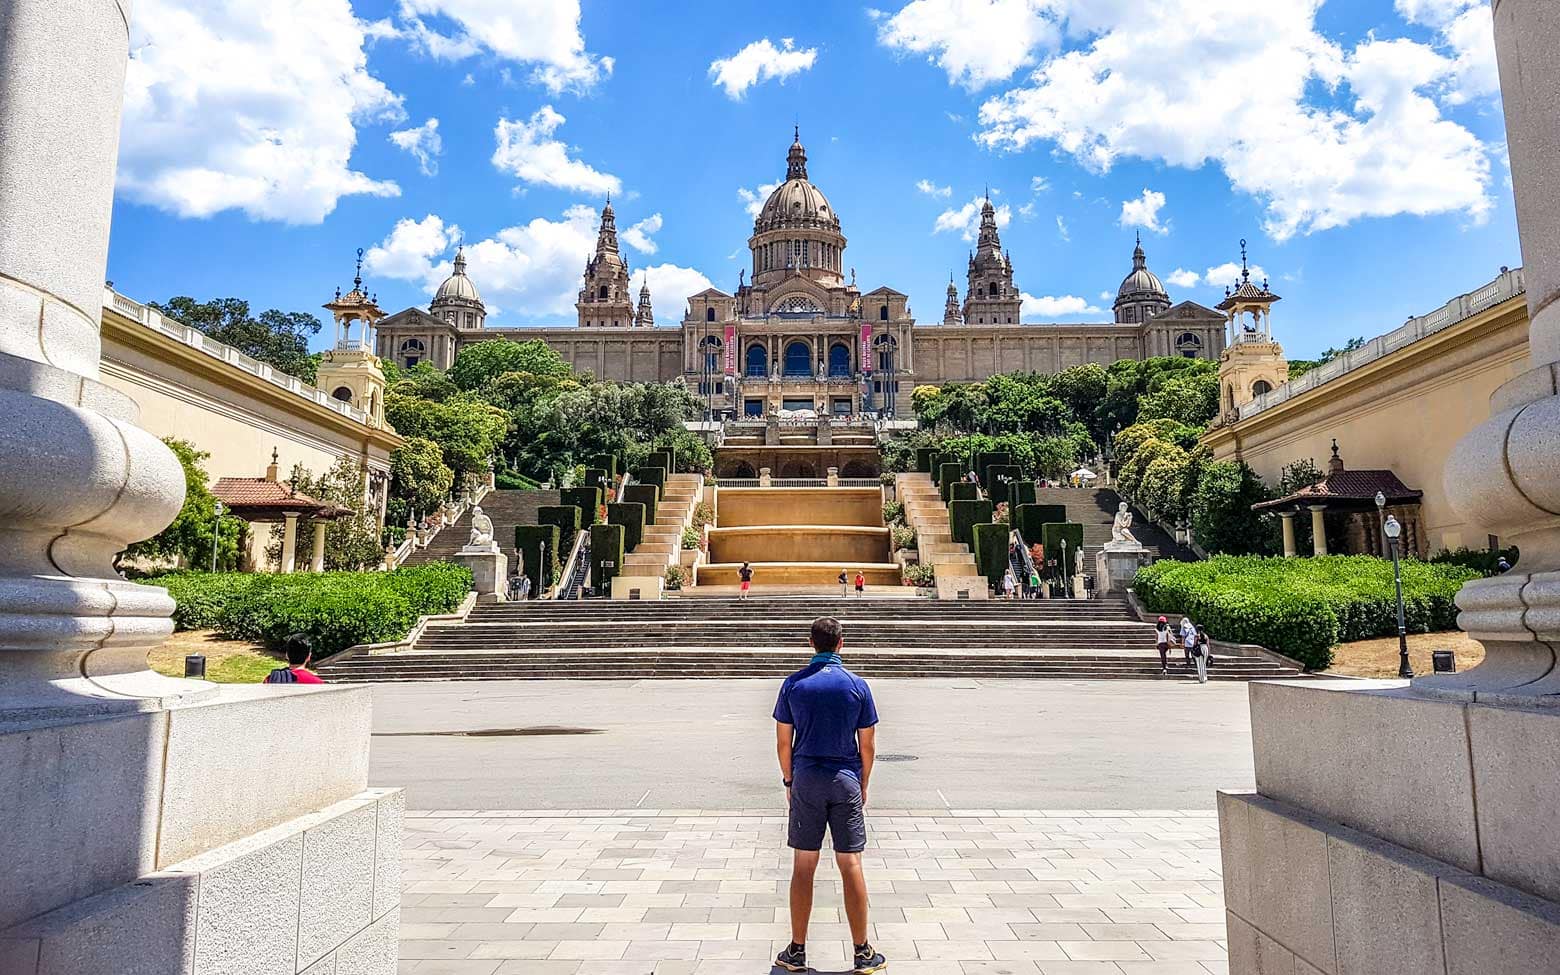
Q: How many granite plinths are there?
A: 2